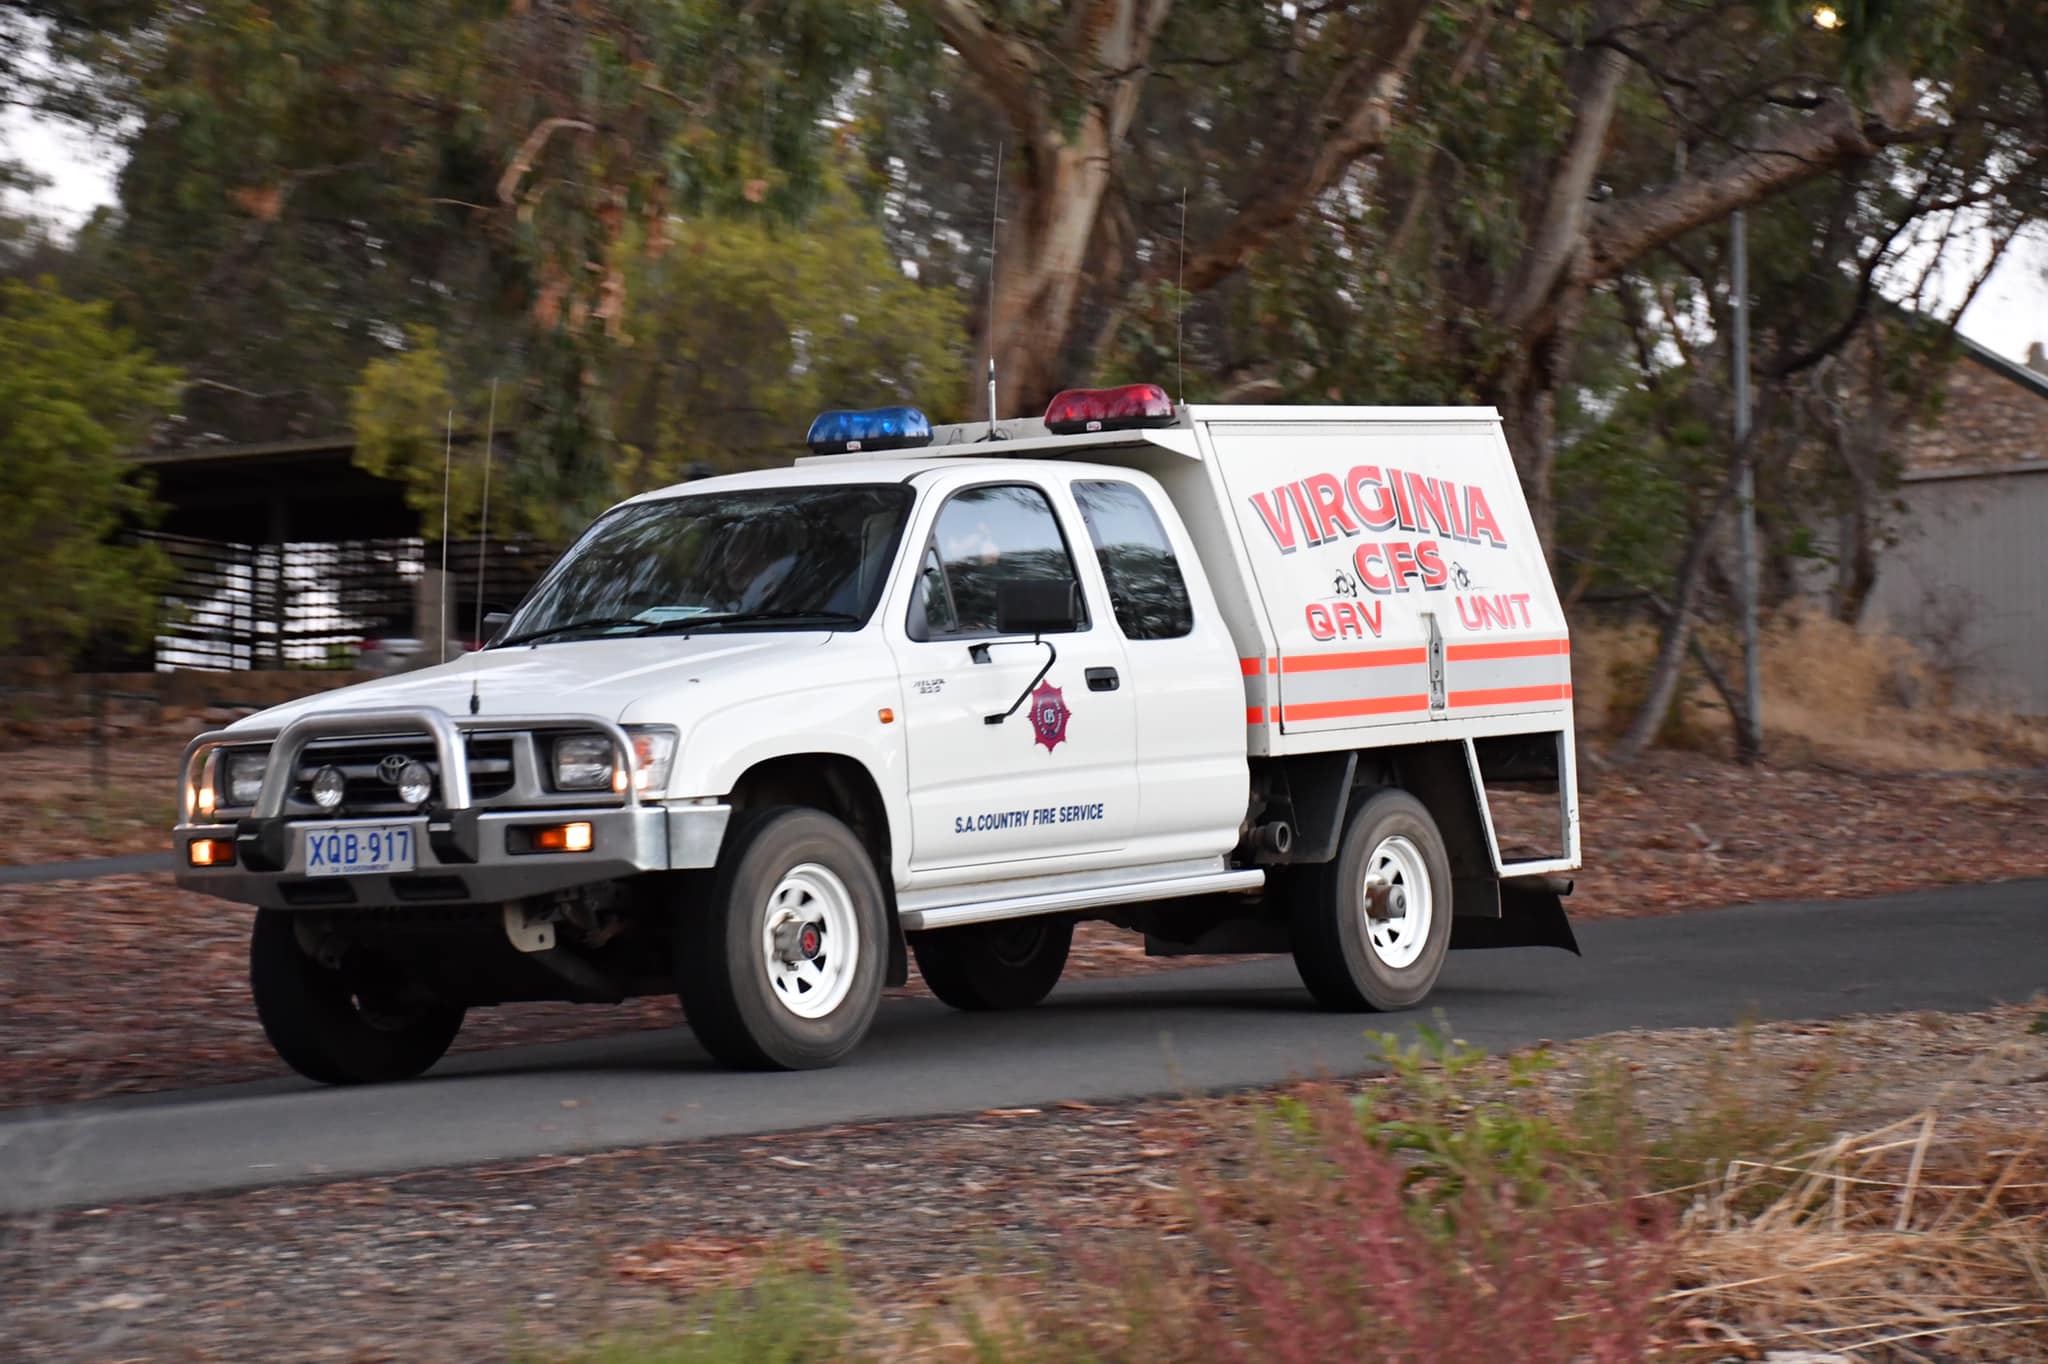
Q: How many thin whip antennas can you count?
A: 4